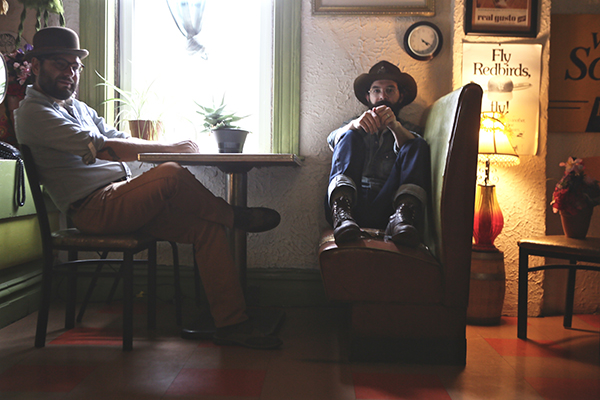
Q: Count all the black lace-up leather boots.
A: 2